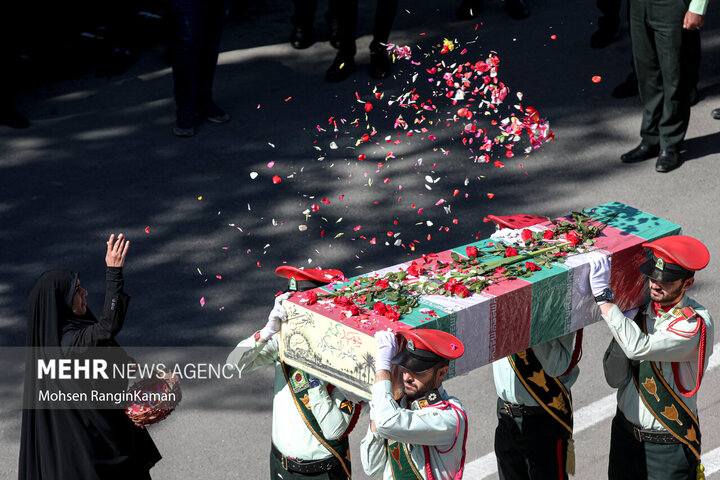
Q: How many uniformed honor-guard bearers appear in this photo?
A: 4